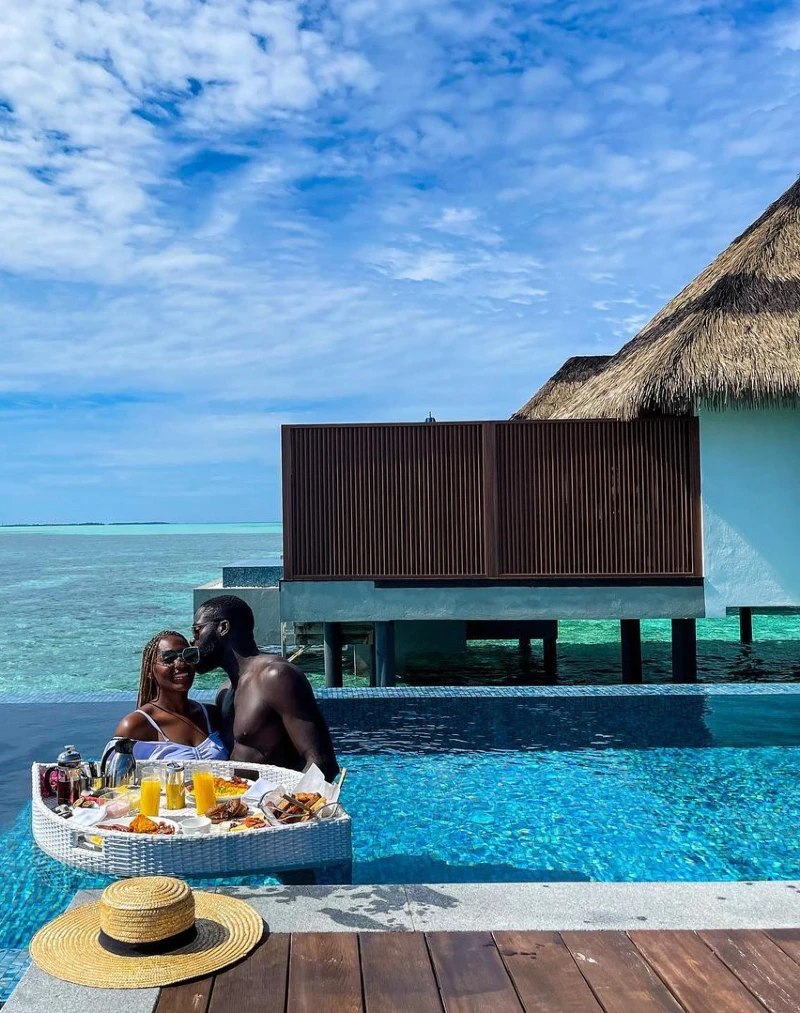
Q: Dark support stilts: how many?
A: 7